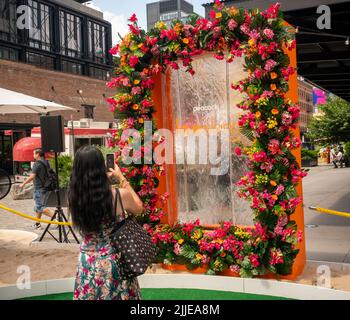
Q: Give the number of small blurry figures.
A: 2